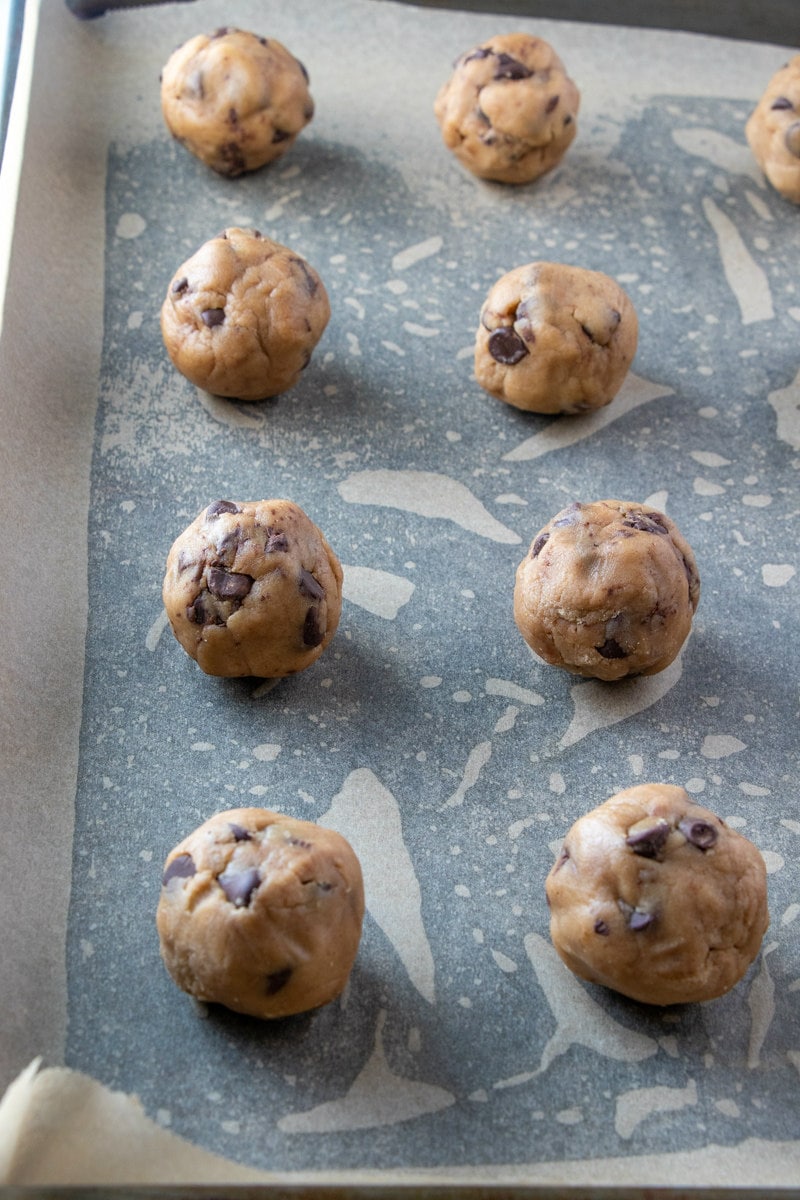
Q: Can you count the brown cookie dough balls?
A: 9